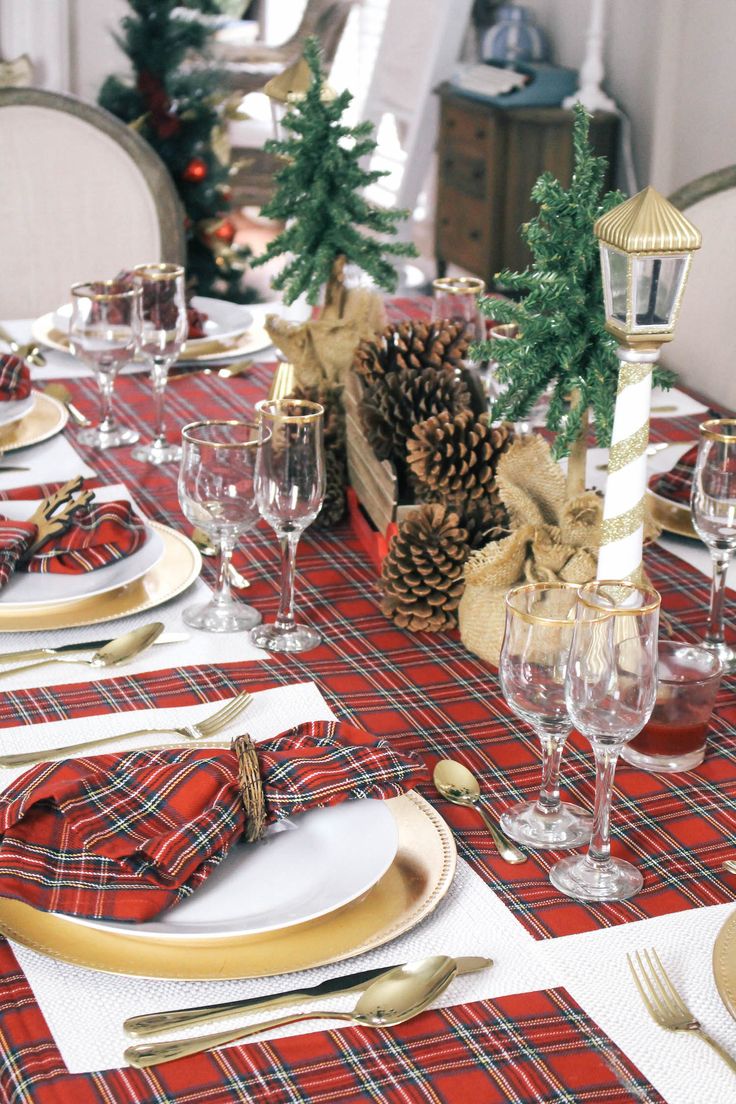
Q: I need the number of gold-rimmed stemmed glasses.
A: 9